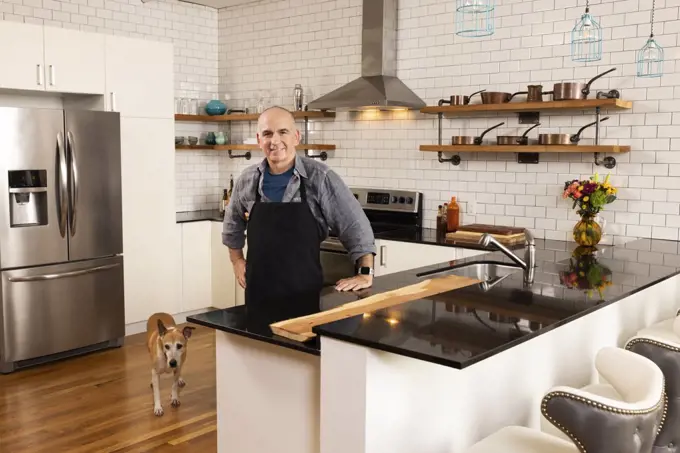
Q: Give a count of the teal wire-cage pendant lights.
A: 3